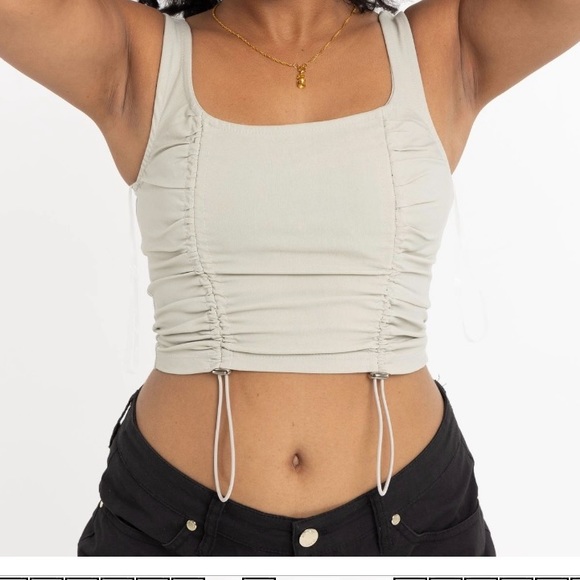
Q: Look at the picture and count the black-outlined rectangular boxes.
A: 13